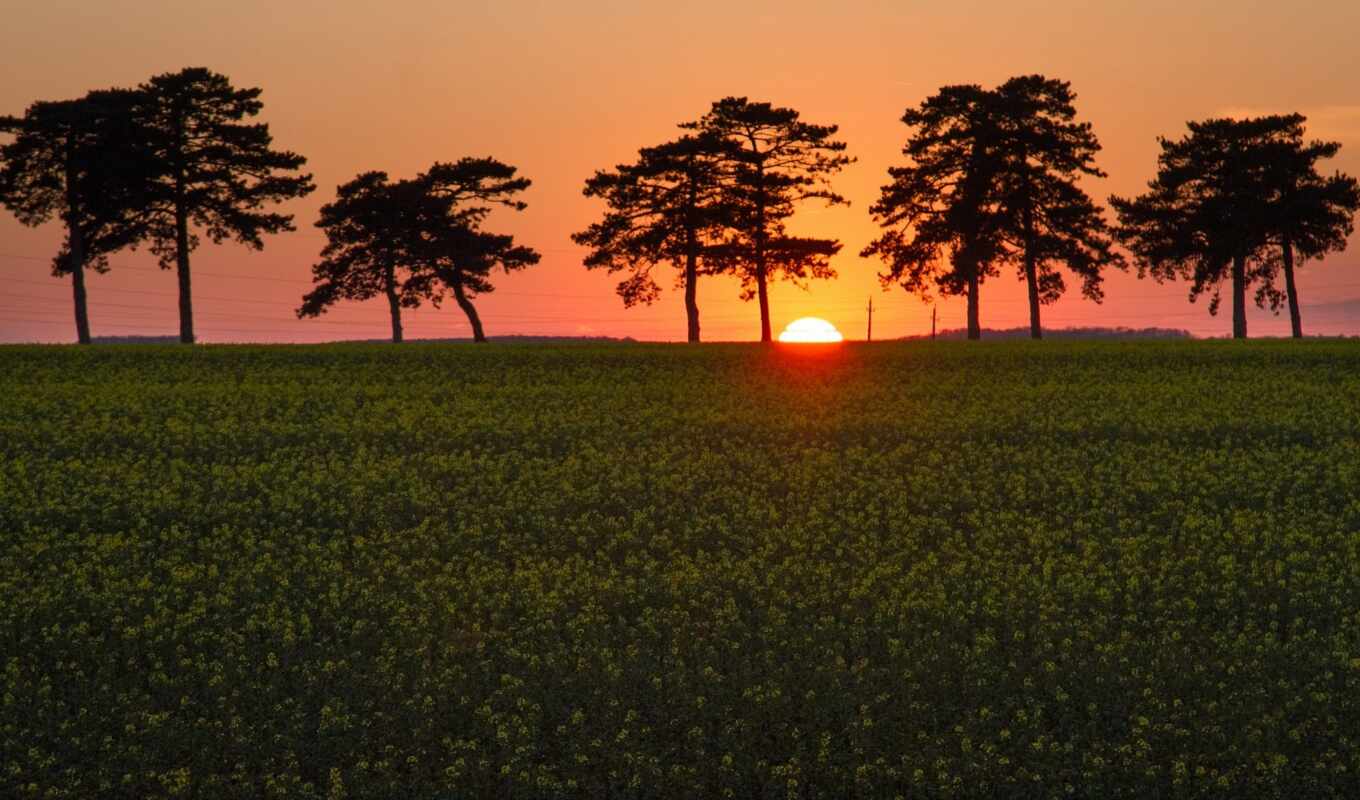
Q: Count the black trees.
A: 10